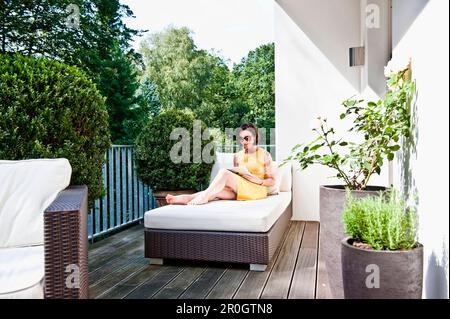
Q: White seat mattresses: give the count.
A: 2